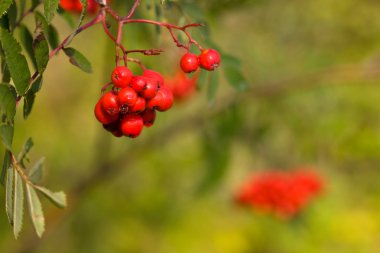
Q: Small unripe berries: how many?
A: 0